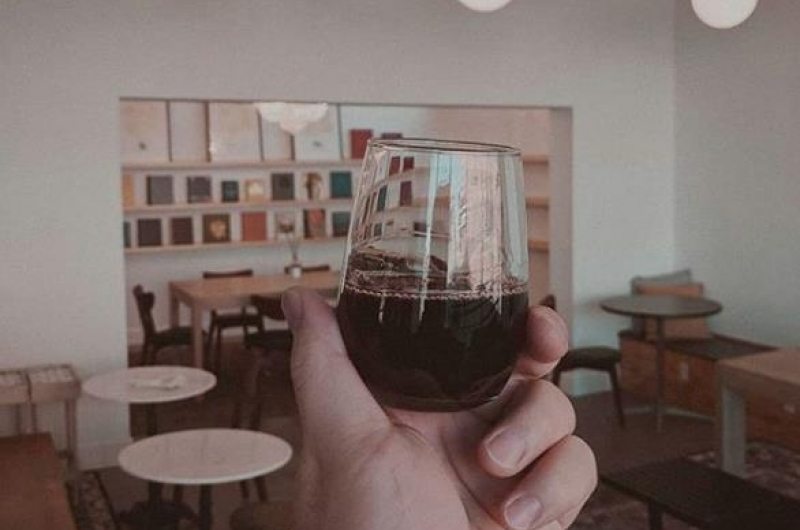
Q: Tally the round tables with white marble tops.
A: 2